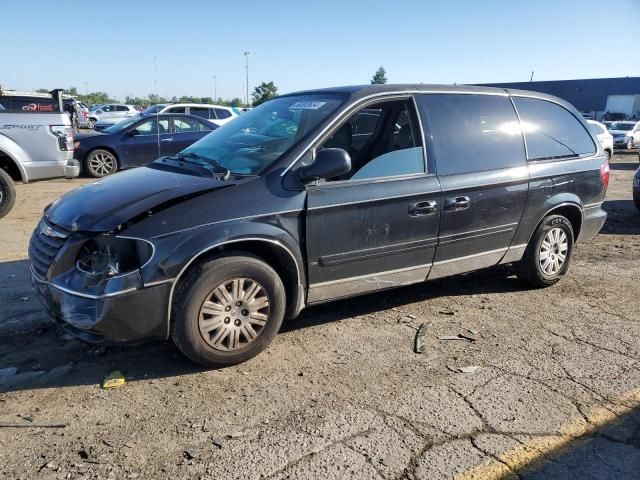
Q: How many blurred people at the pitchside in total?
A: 0